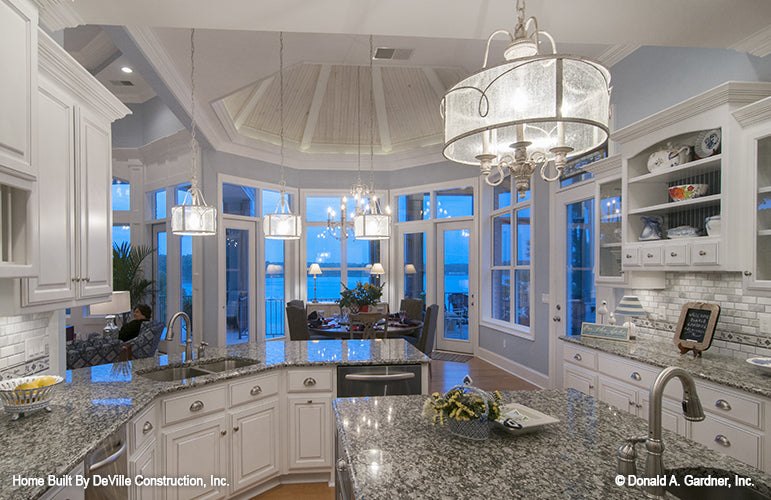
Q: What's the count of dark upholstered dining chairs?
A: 4